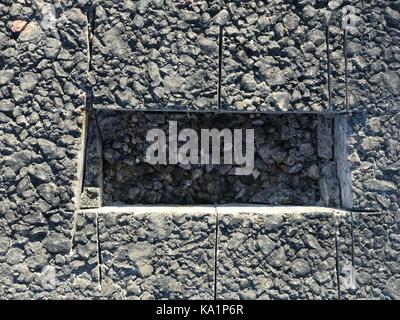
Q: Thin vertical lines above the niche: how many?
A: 4